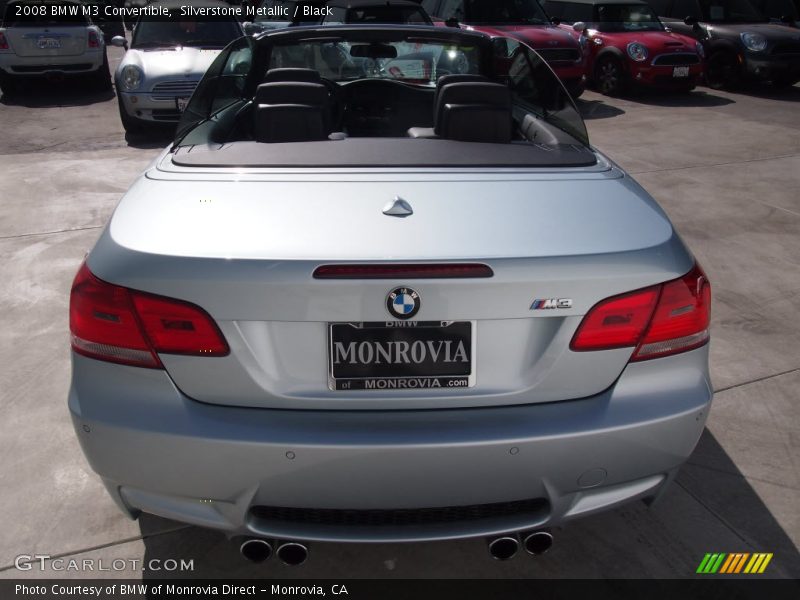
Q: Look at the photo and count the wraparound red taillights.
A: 2